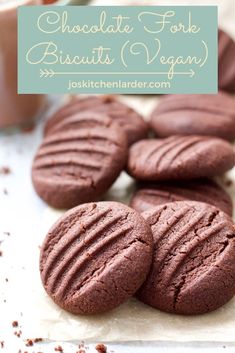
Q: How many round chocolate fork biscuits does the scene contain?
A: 8